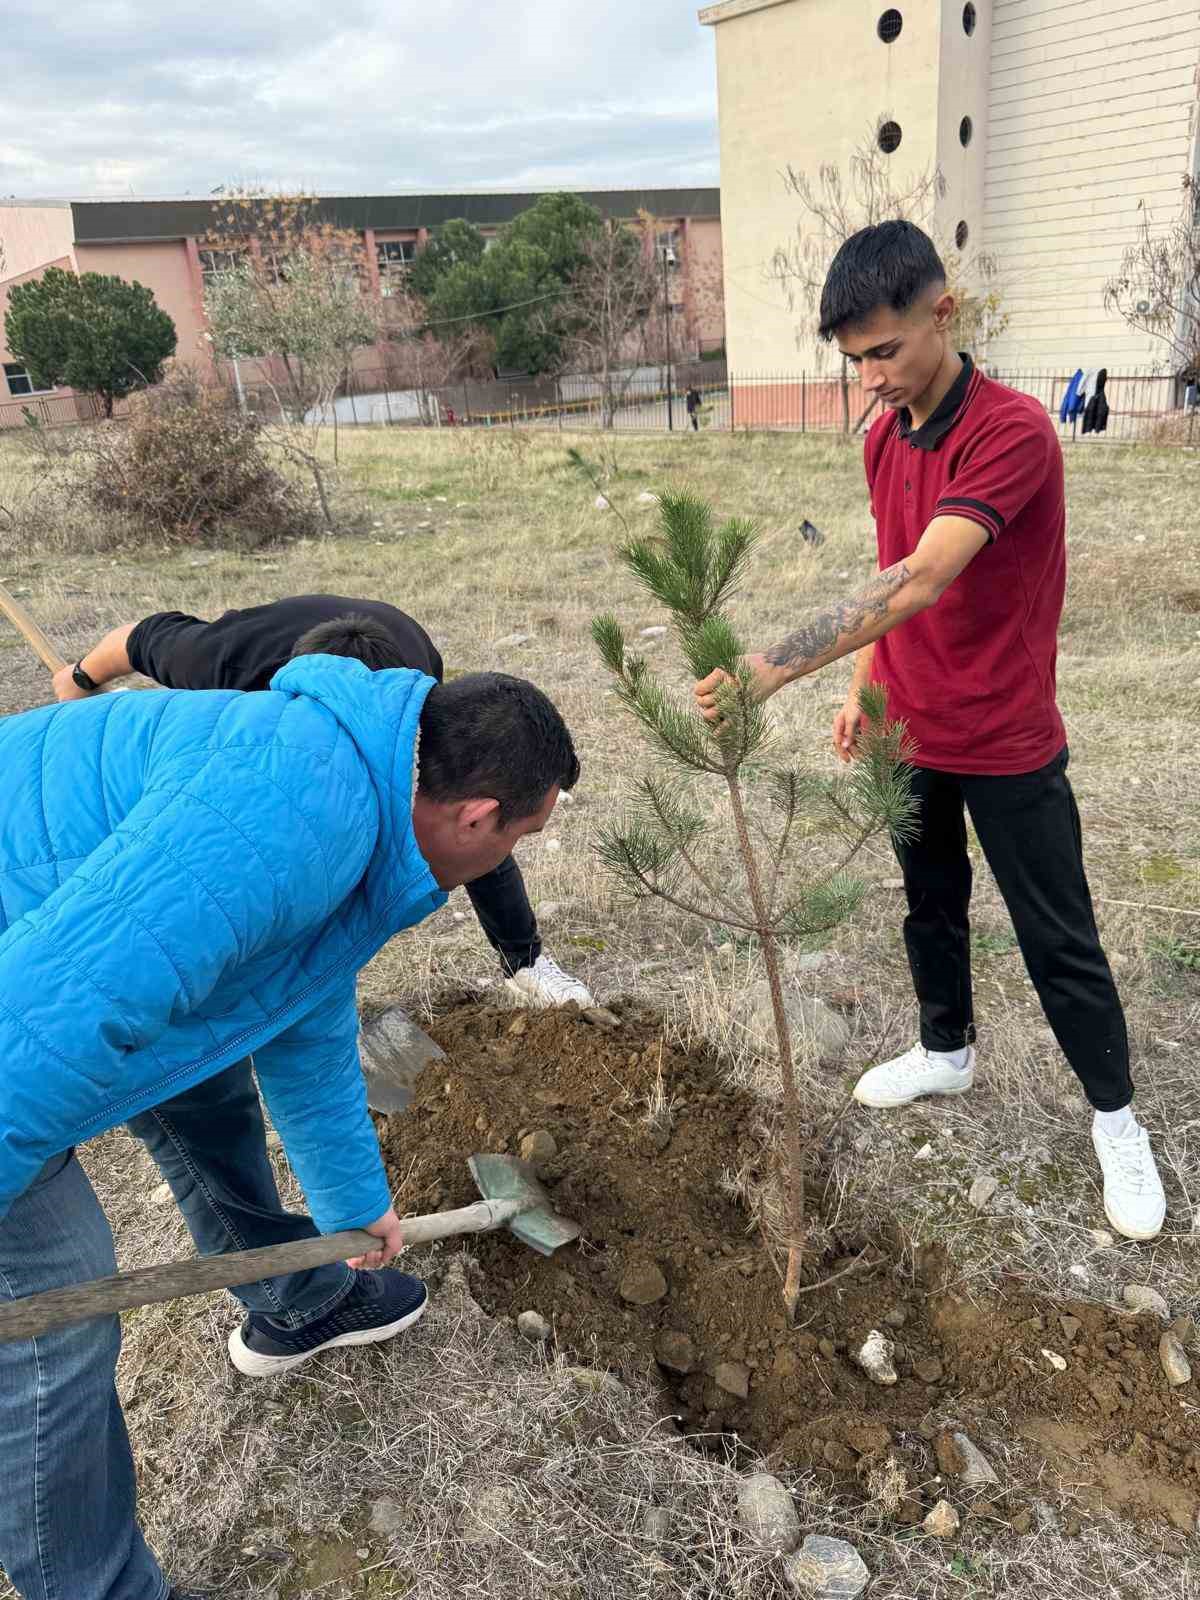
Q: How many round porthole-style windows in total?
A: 5